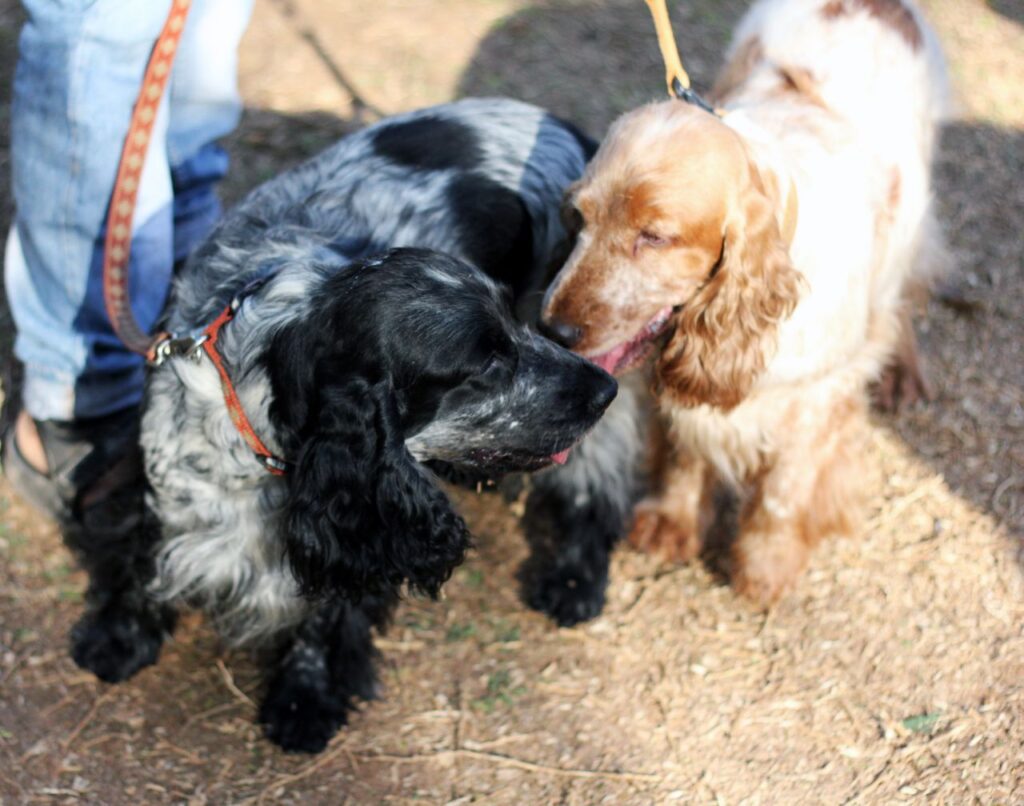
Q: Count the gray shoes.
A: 1